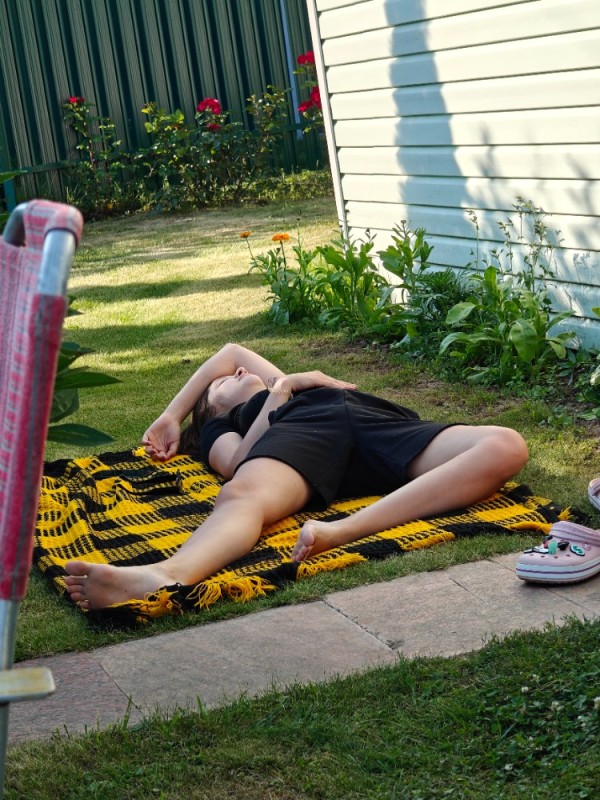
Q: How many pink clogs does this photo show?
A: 2